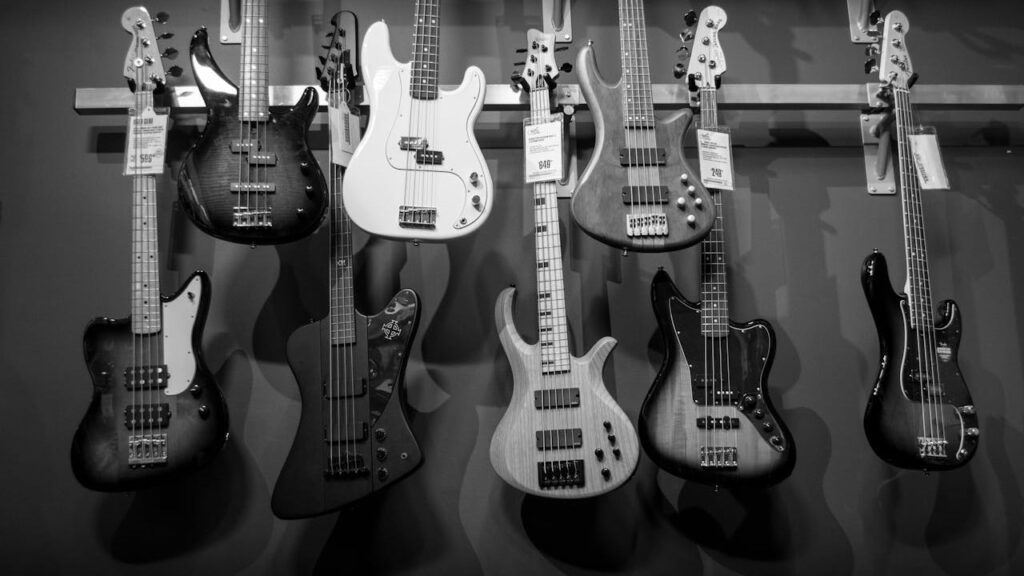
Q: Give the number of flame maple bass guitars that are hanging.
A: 1